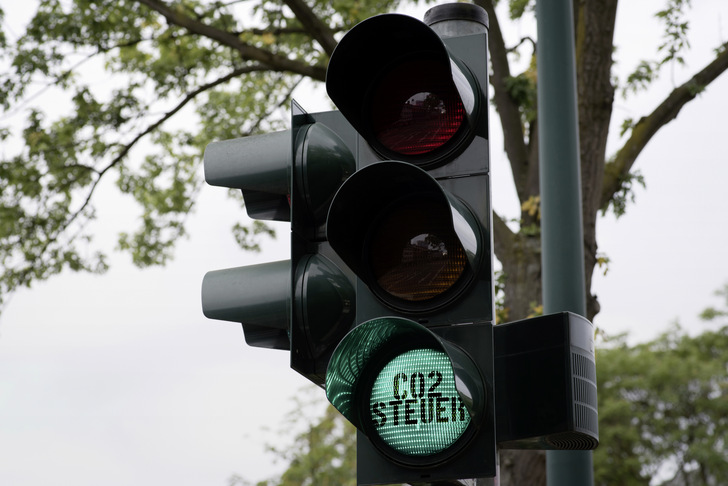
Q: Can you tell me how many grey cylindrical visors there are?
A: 2